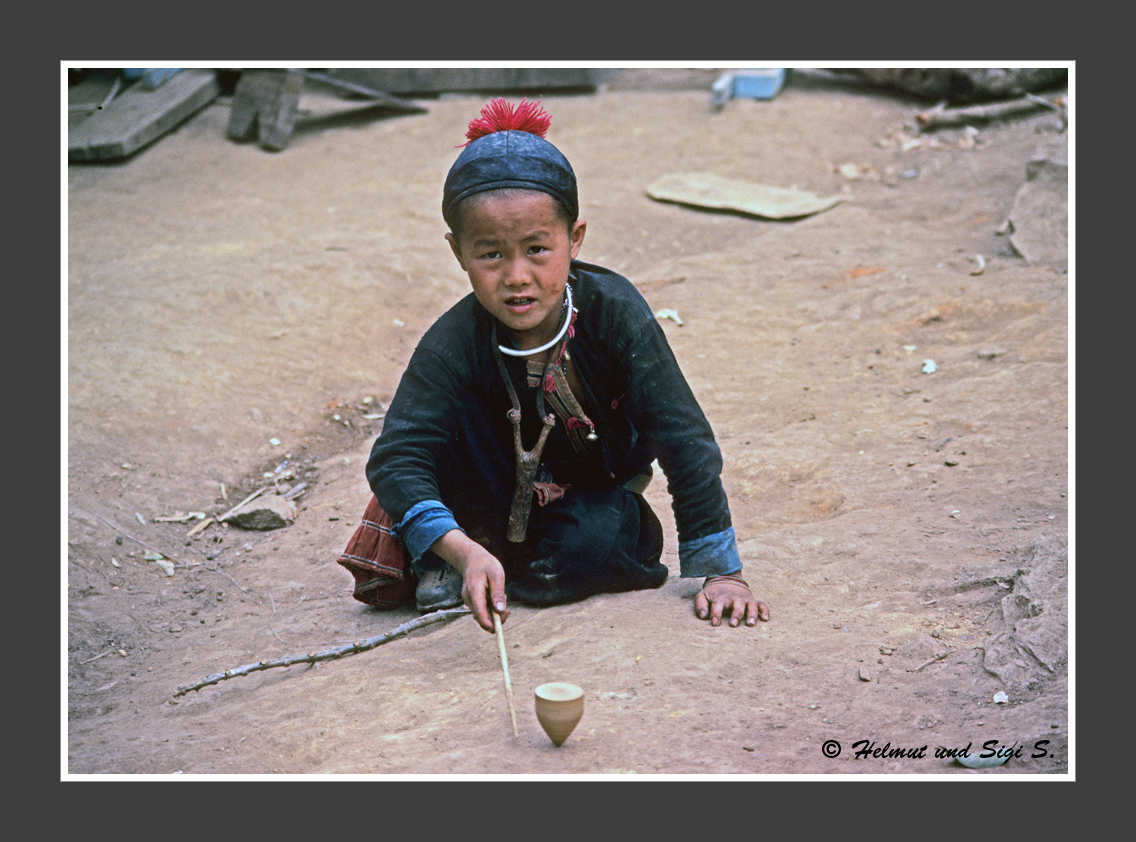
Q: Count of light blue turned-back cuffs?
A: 2